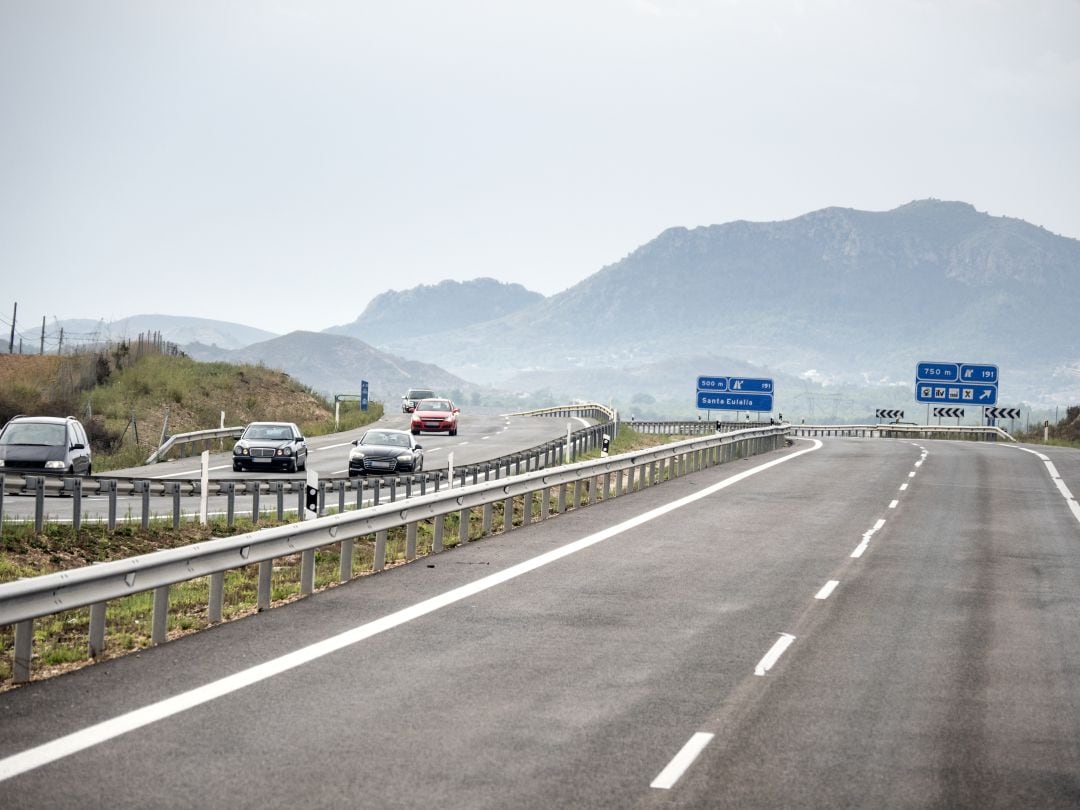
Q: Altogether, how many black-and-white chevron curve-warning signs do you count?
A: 3